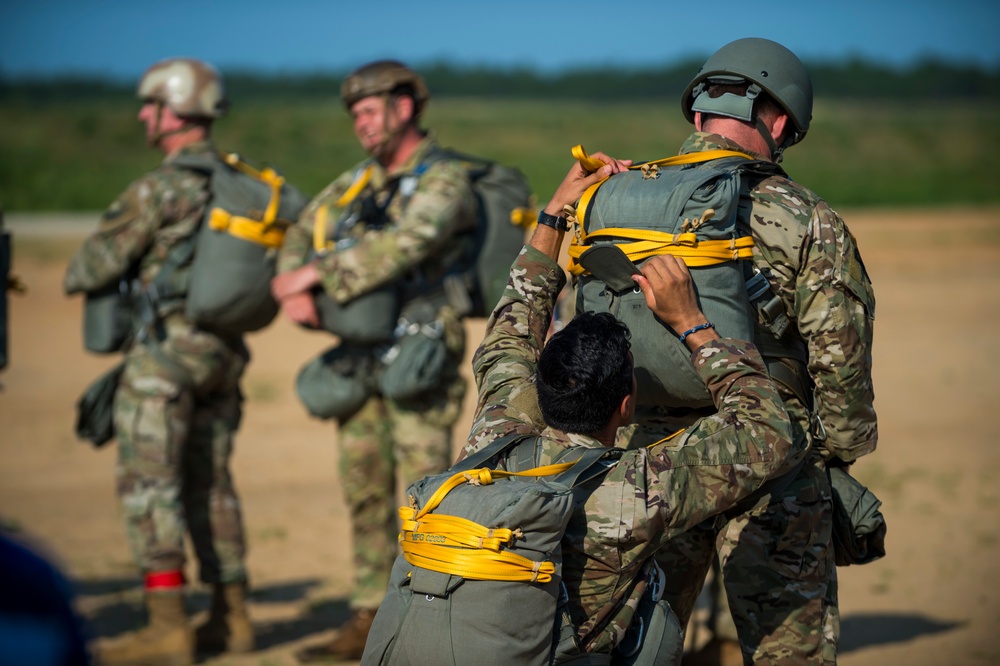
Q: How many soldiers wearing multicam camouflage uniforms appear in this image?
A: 4